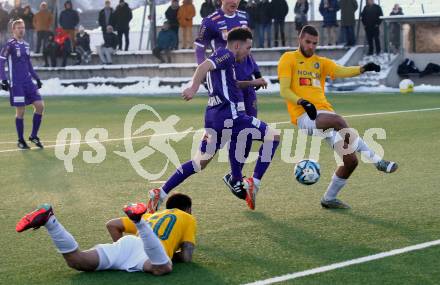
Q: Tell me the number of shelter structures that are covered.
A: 1